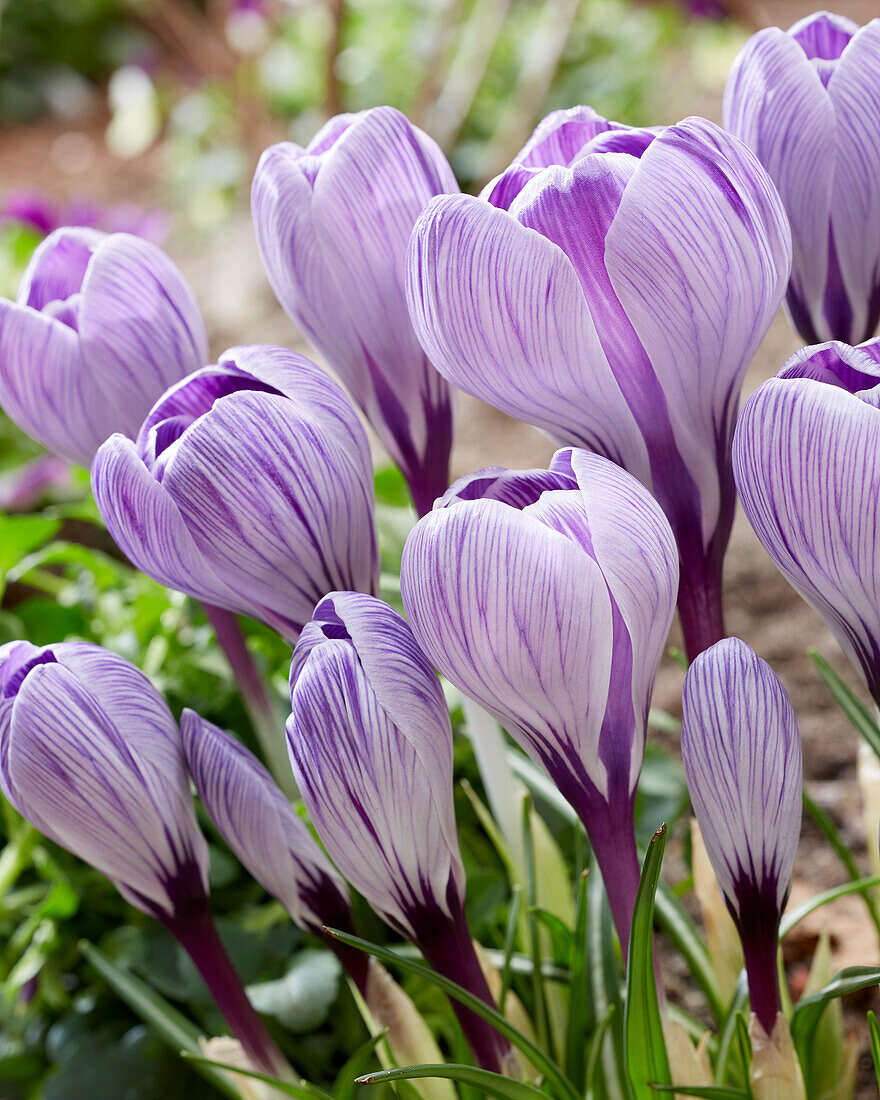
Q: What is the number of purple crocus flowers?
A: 11